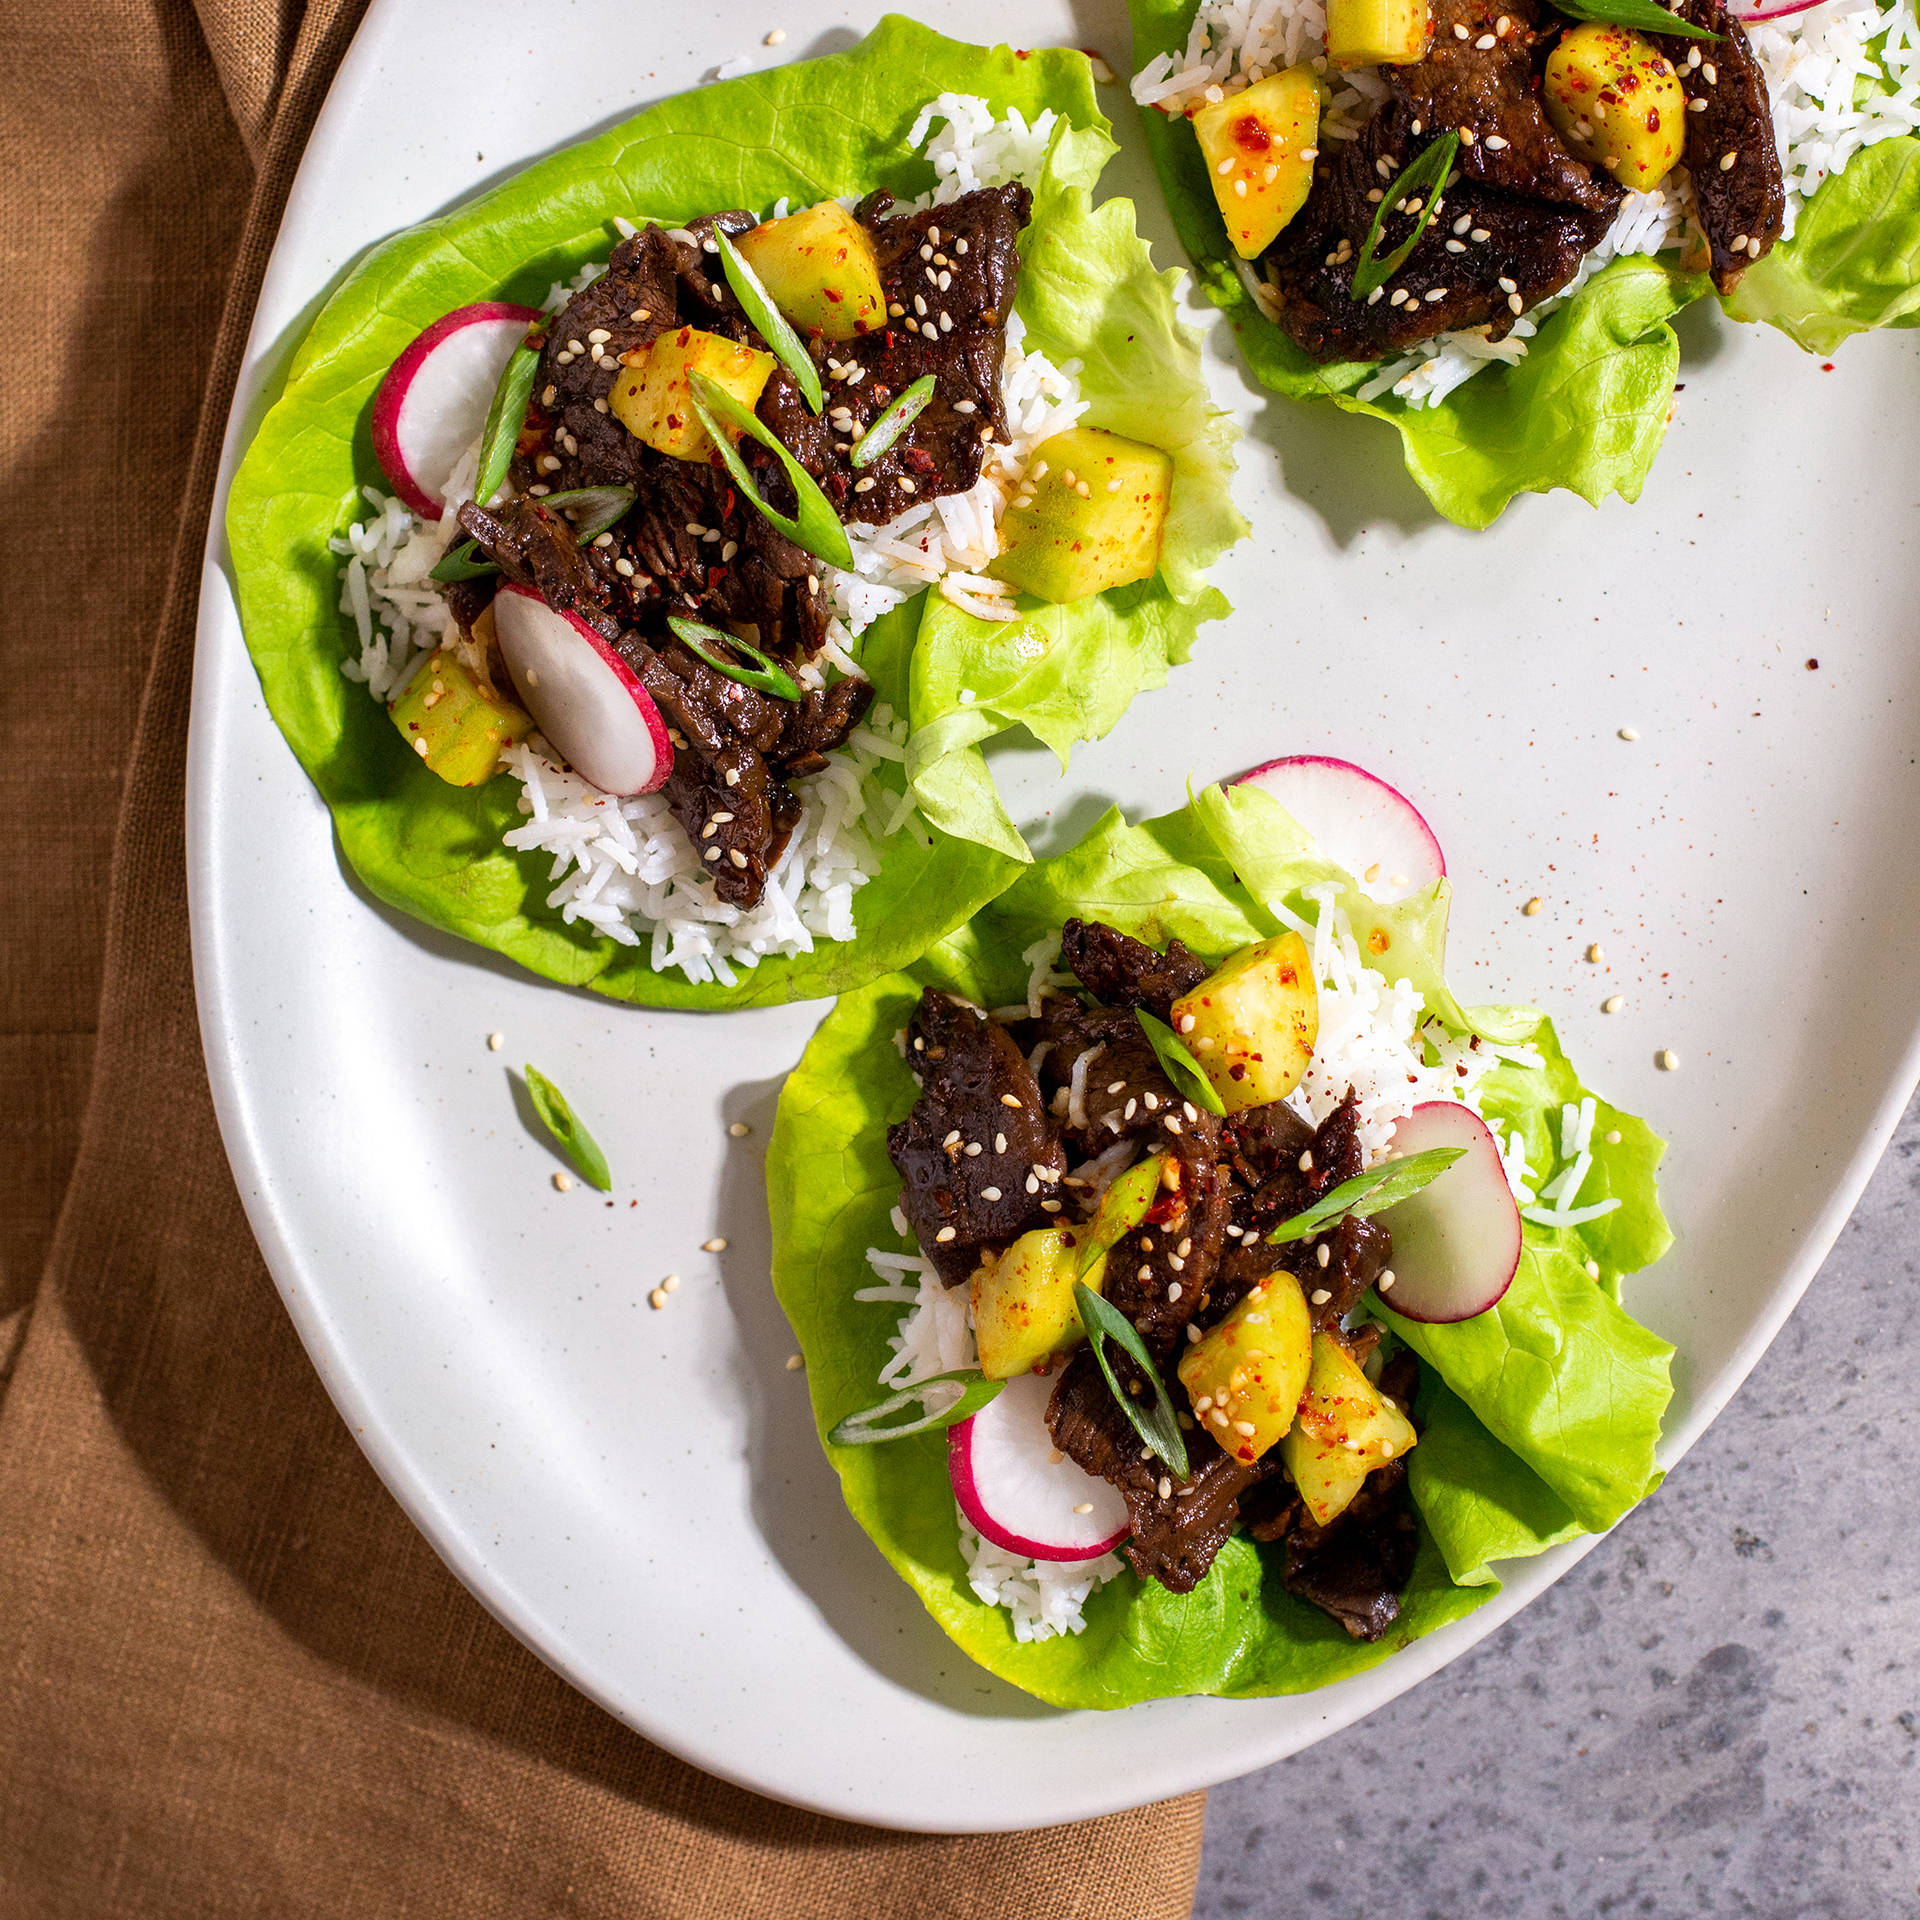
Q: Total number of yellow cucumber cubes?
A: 11